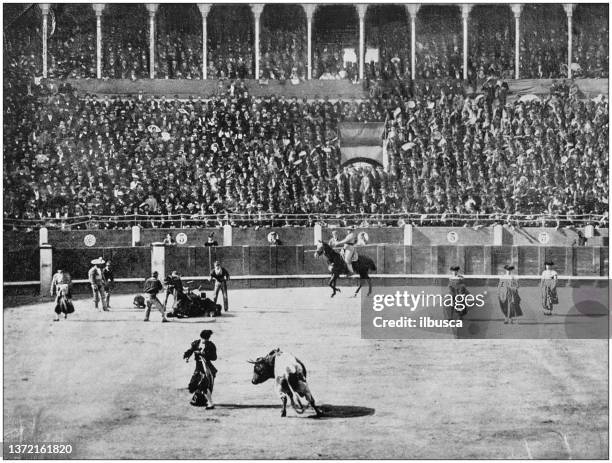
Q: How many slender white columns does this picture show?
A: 11